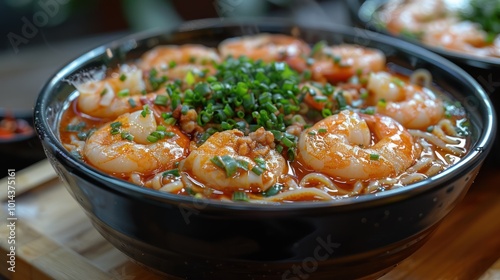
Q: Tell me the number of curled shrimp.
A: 8